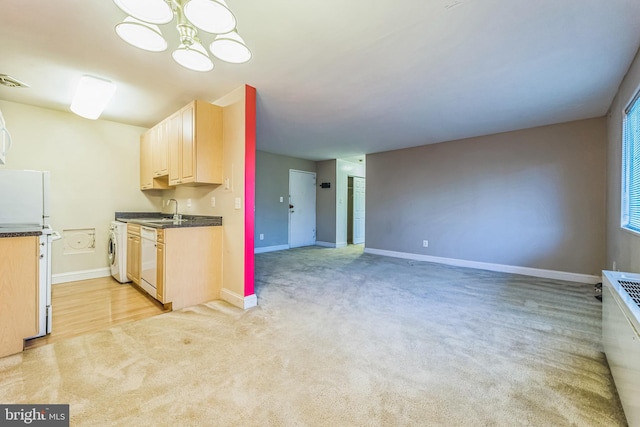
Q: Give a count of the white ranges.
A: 1